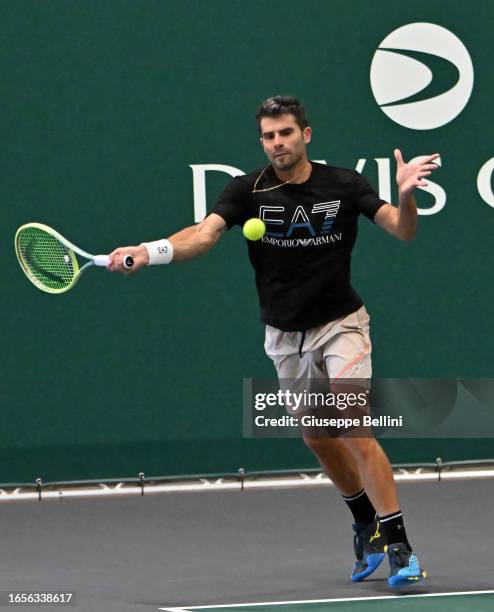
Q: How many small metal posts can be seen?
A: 4